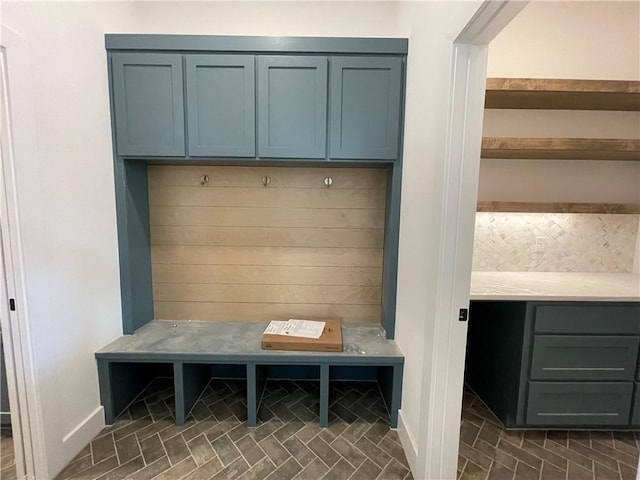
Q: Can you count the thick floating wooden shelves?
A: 3